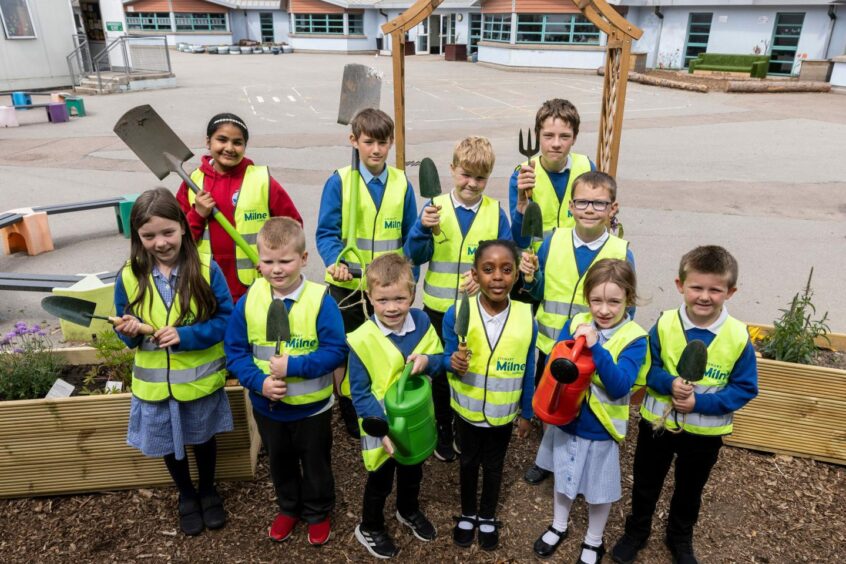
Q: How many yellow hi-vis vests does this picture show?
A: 11